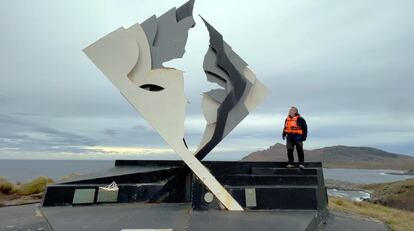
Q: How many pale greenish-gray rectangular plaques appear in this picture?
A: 3